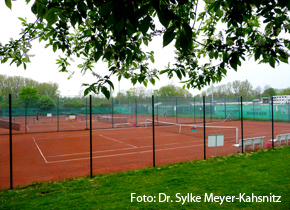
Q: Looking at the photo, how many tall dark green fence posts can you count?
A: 6